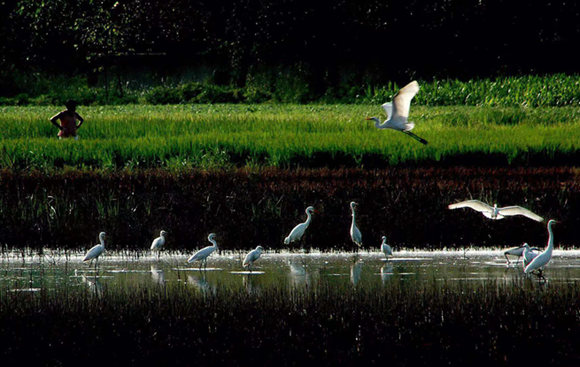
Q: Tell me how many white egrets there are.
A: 12